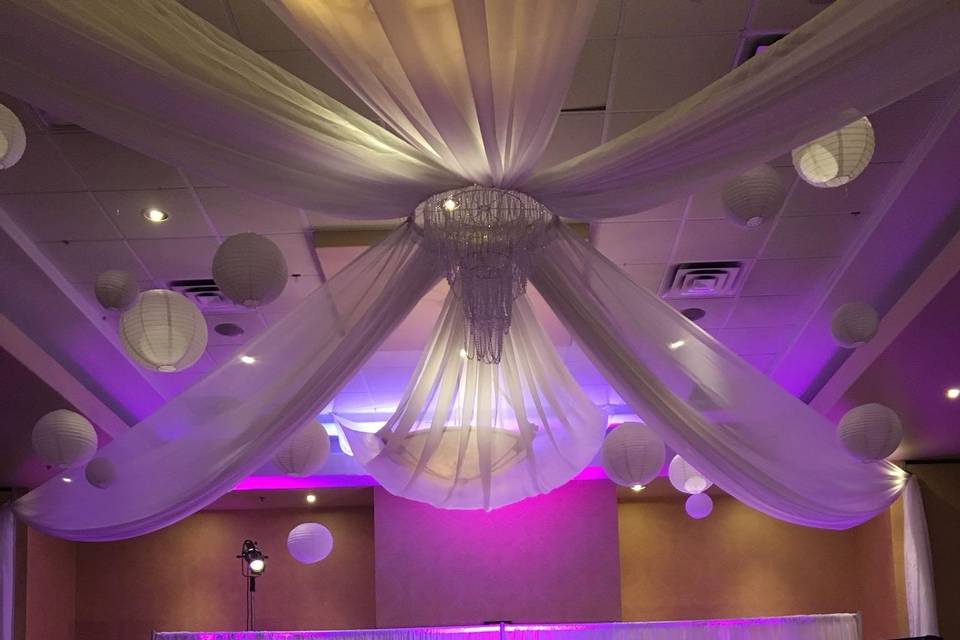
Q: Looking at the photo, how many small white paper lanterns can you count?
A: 15